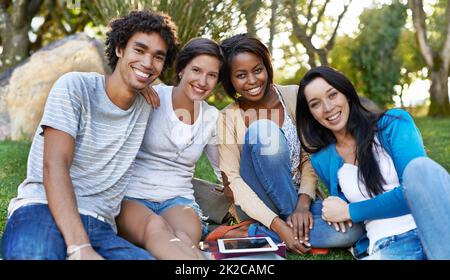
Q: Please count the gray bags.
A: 1